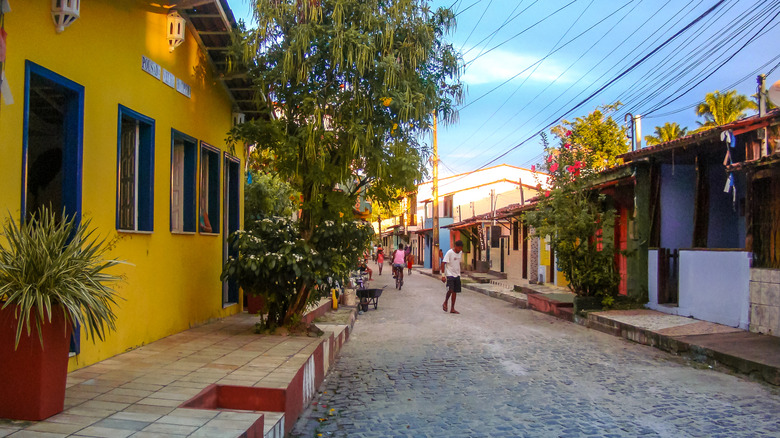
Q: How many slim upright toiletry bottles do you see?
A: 0